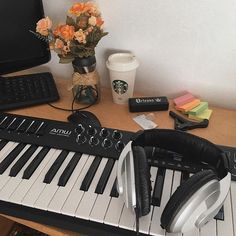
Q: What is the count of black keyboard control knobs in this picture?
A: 8